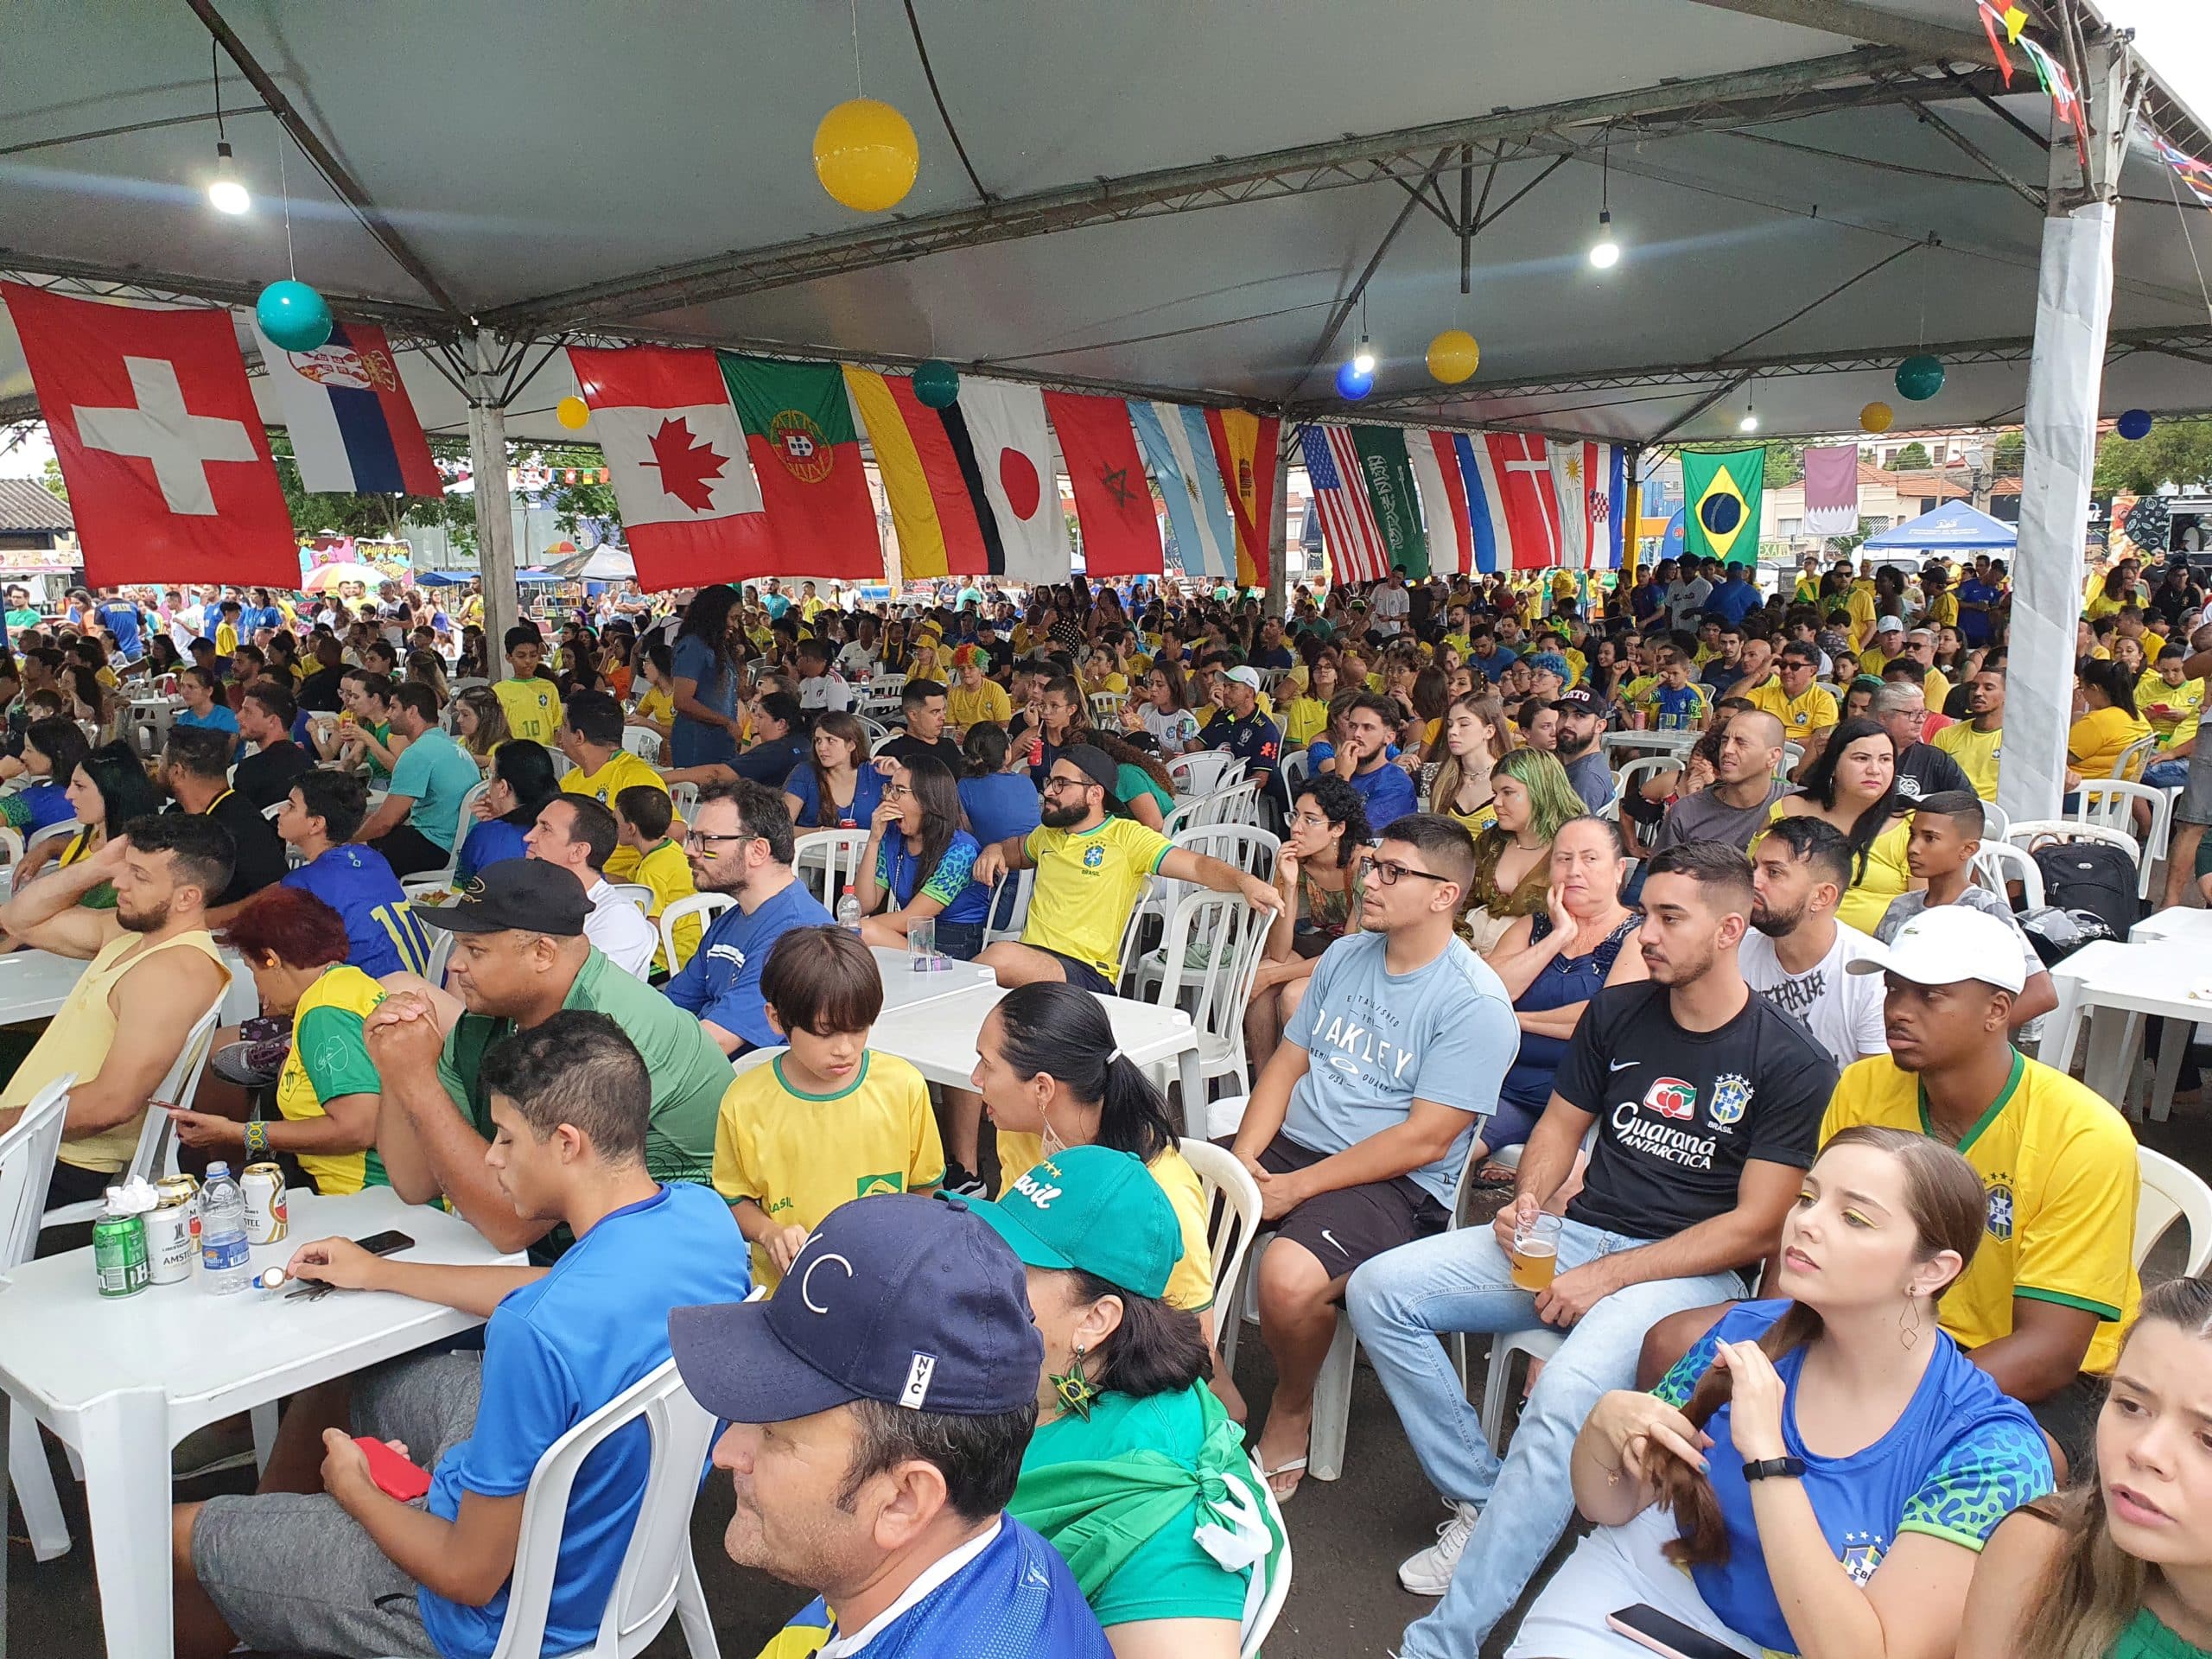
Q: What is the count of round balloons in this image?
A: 9